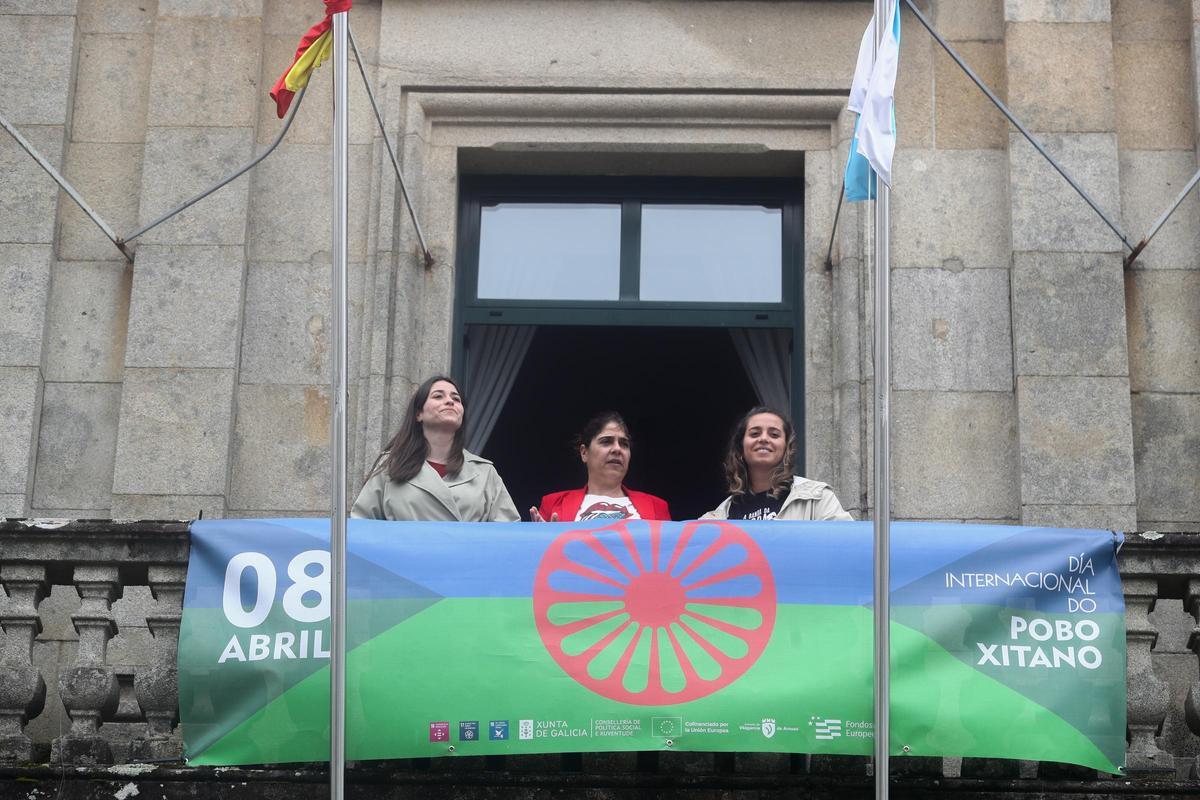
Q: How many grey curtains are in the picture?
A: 2